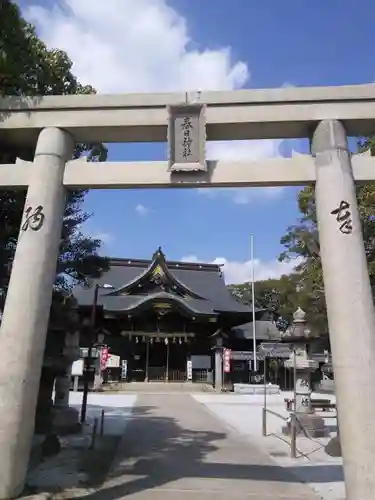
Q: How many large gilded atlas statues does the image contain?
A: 0